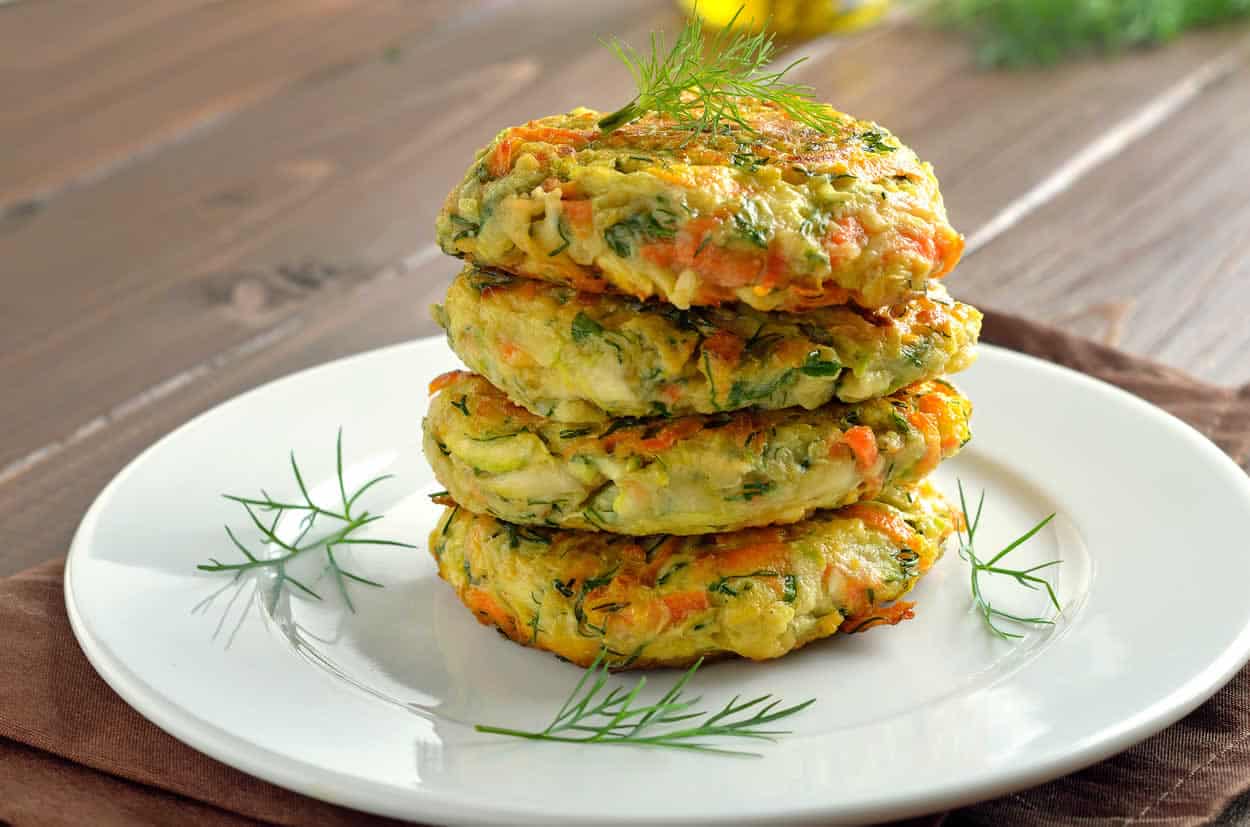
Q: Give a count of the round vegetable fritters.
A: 4